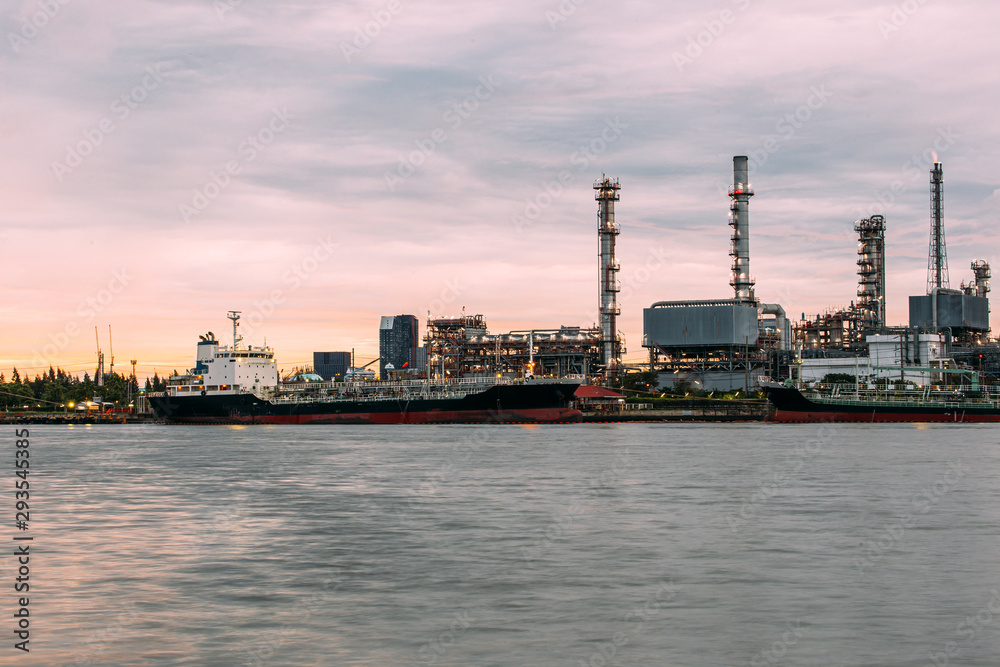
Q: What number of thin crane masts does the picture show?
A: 2